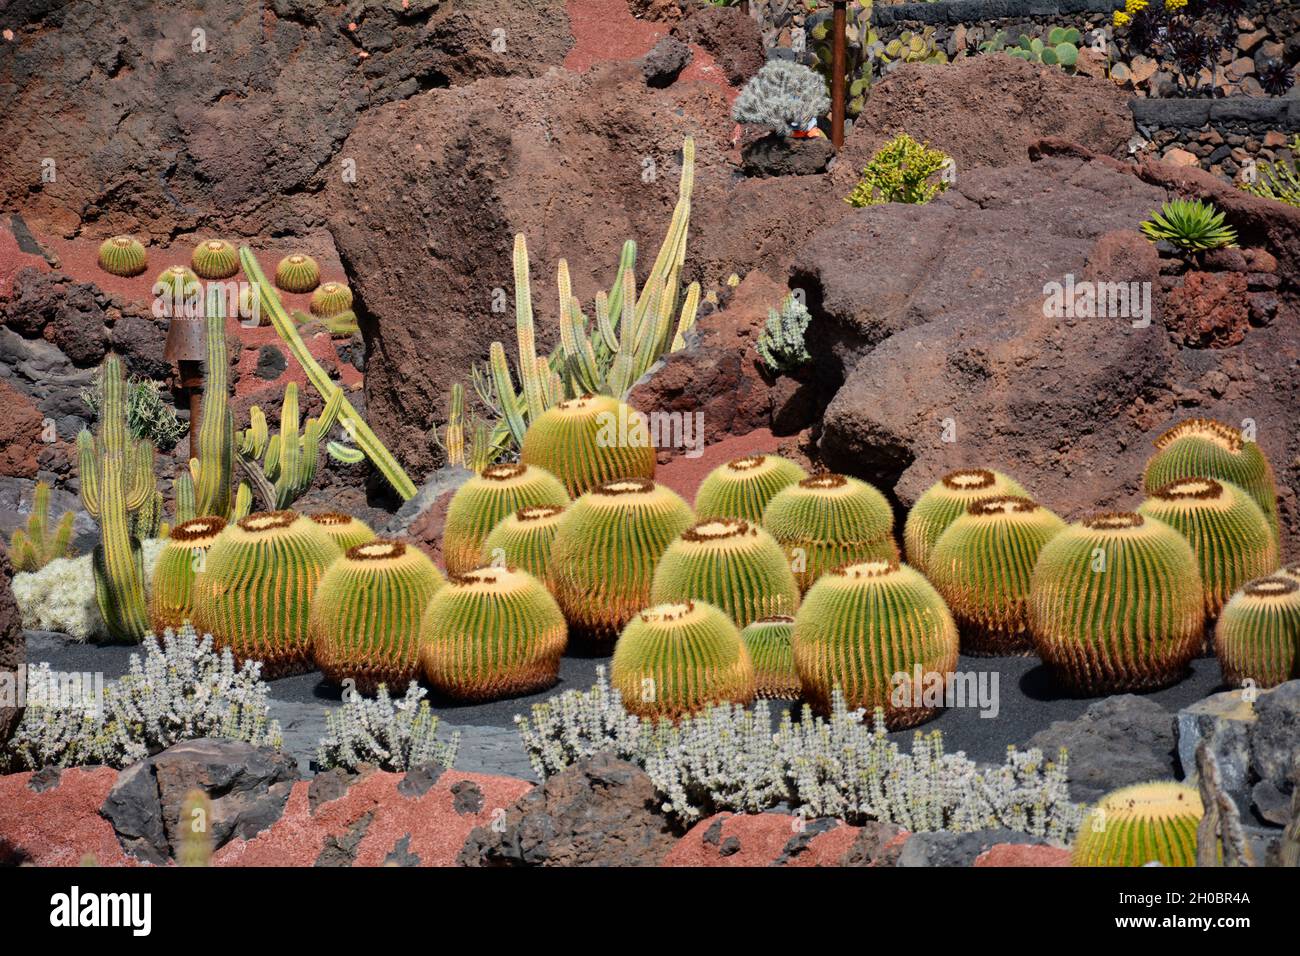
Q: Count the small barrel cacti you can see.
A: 6